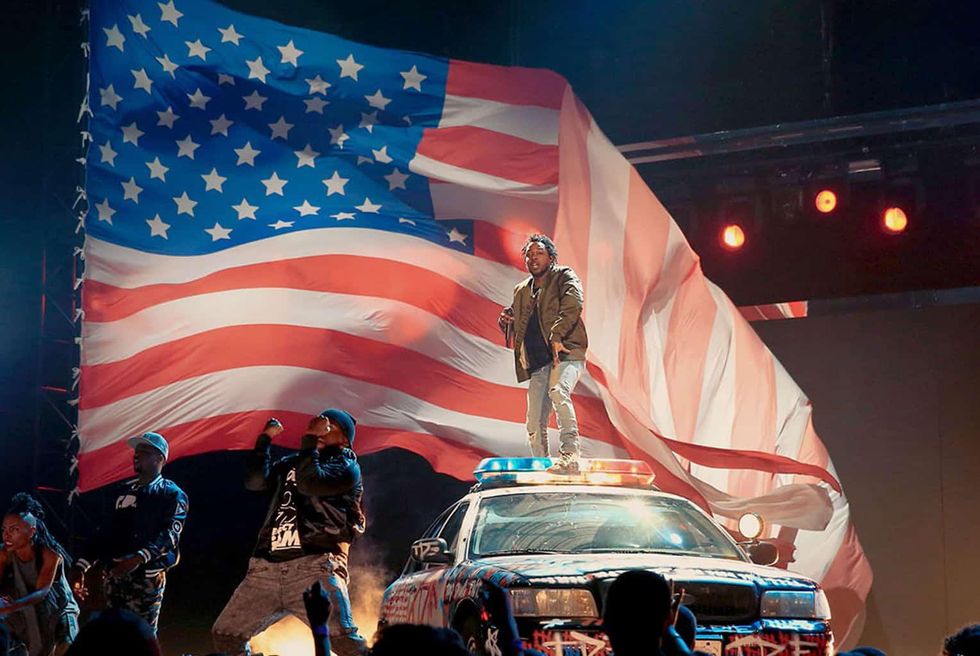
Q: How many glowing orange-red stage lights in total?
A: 3